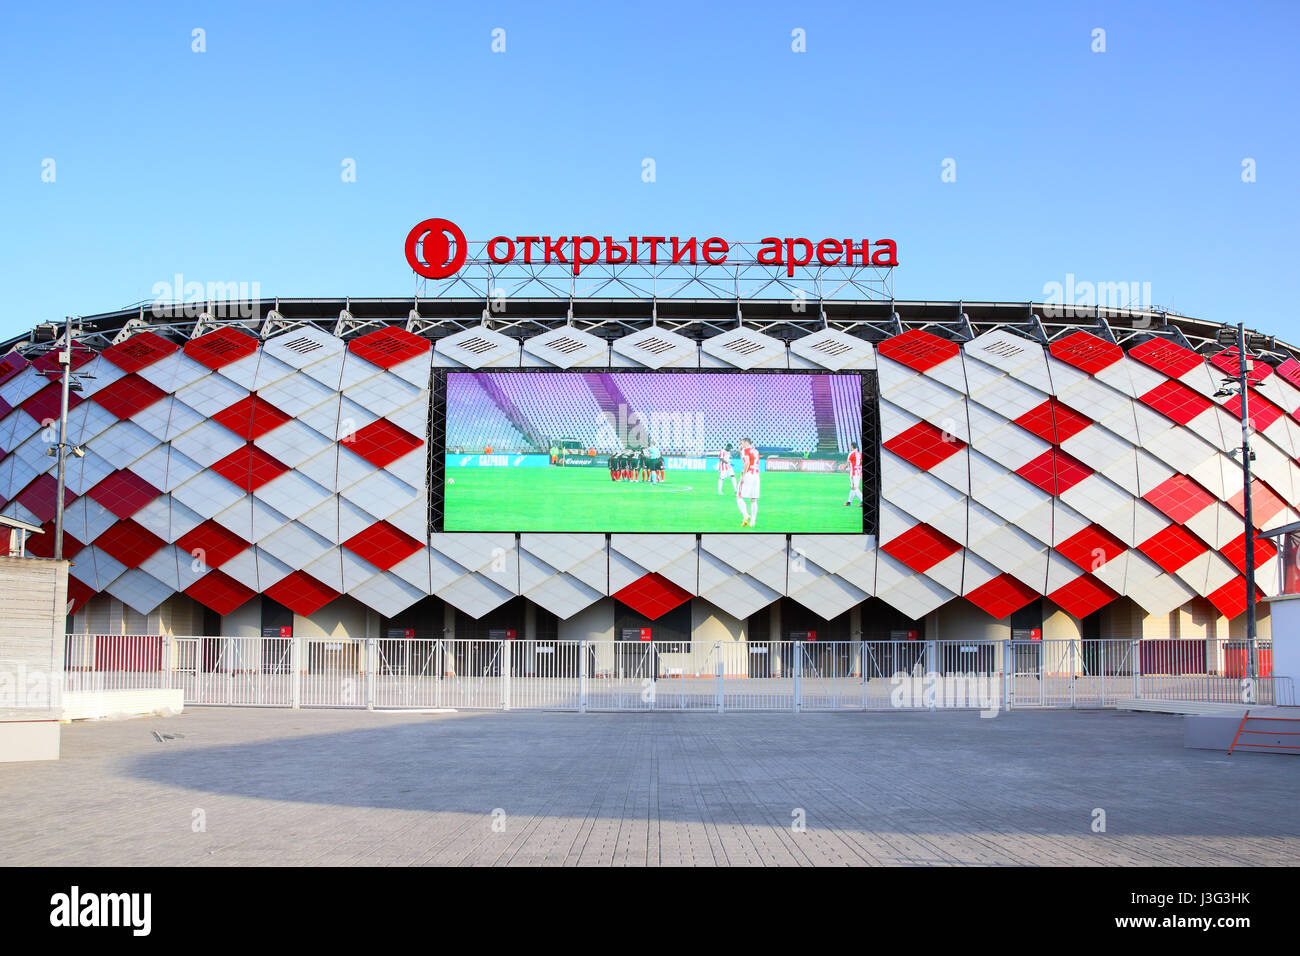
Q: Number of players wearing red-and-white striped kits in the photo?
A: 3